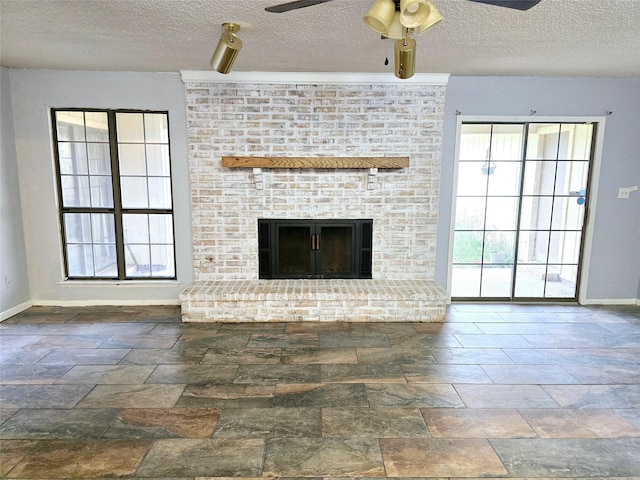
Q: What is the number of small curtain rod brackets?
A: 3